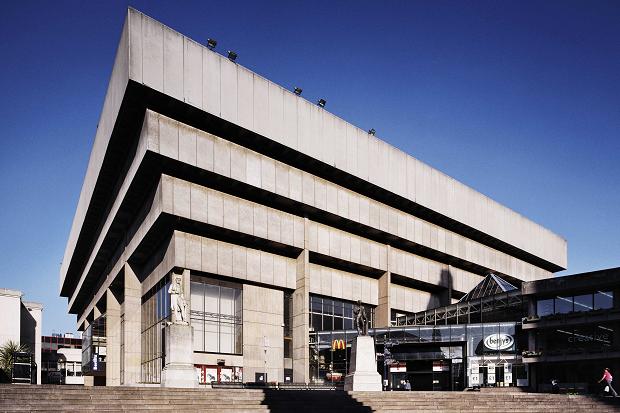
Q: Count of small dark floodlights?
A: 5